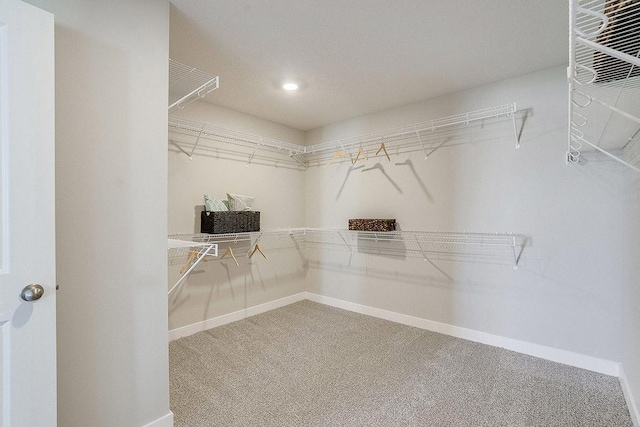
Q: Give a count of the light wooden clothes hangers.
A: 6